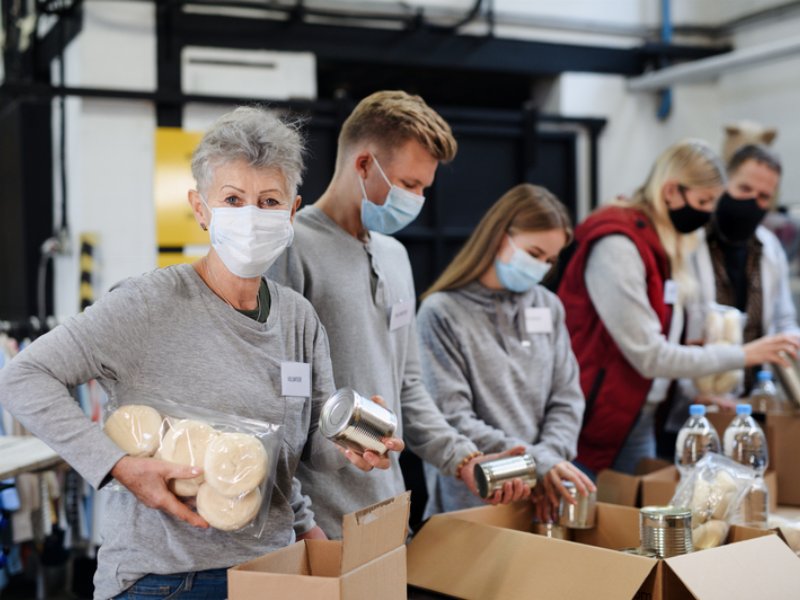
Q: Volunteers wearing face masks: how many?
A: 5